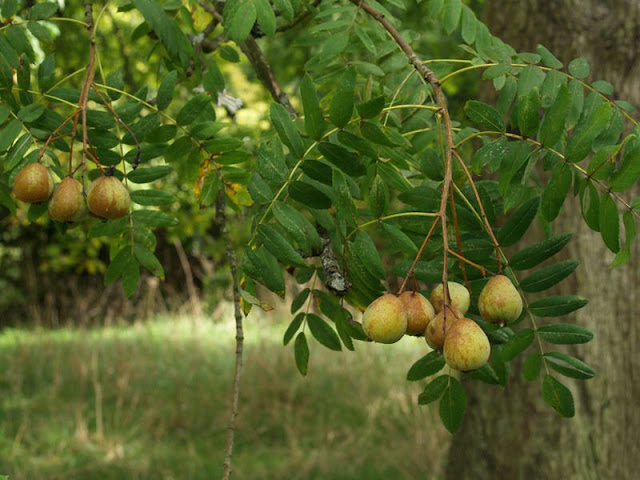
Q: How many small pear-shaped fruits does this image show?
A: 9